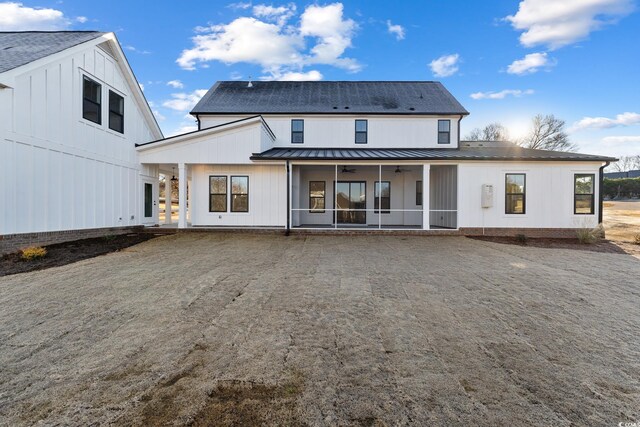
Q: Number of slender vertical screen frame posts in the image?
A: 2